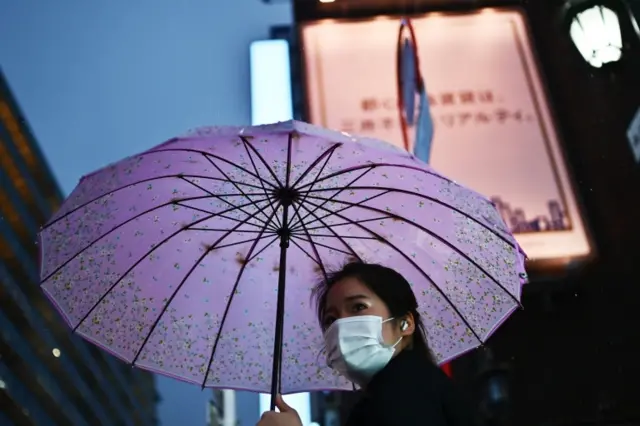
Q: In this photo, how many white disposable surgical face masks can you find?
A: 1